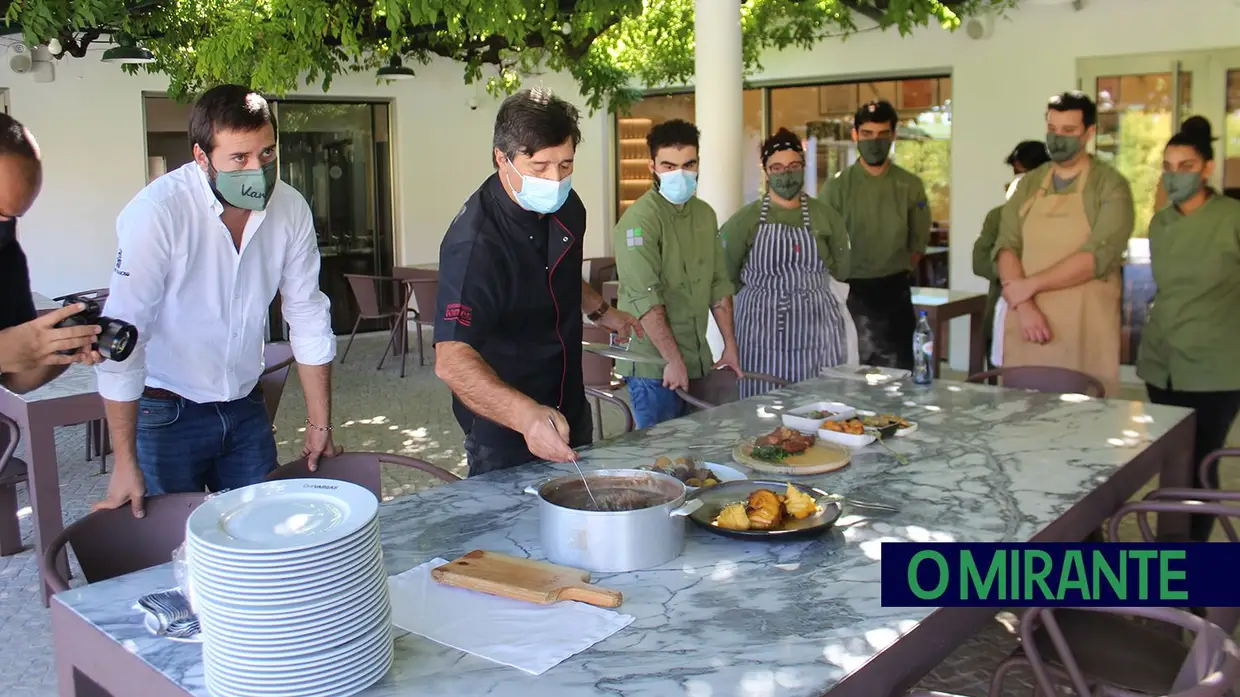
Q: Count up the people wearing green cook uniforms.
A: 6